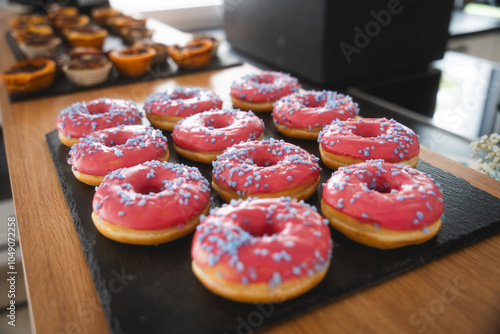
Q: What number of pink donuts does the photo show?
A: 11